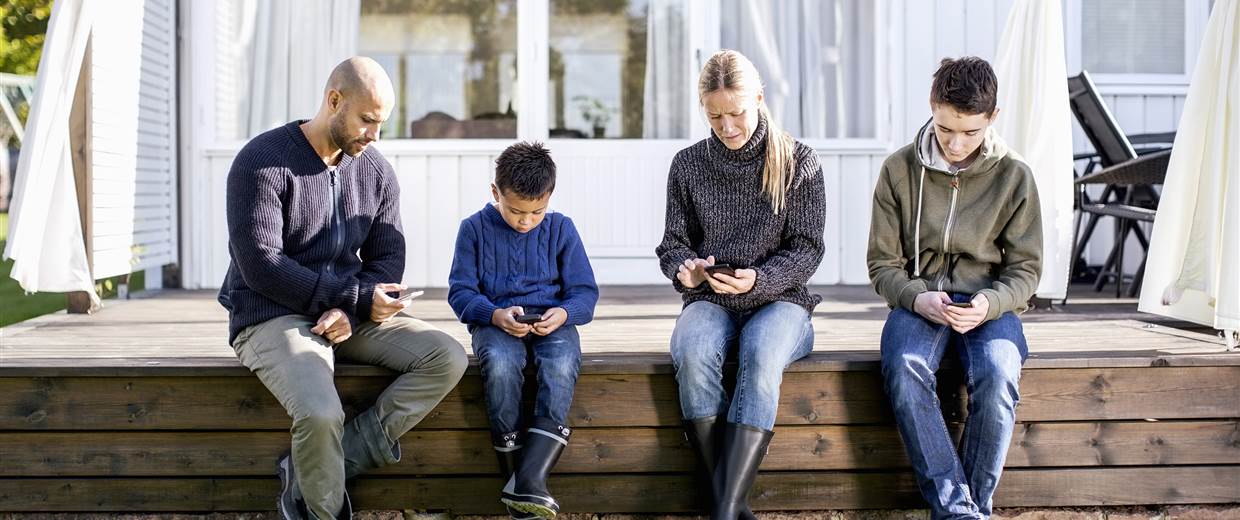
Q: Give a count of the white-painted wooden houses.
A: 1